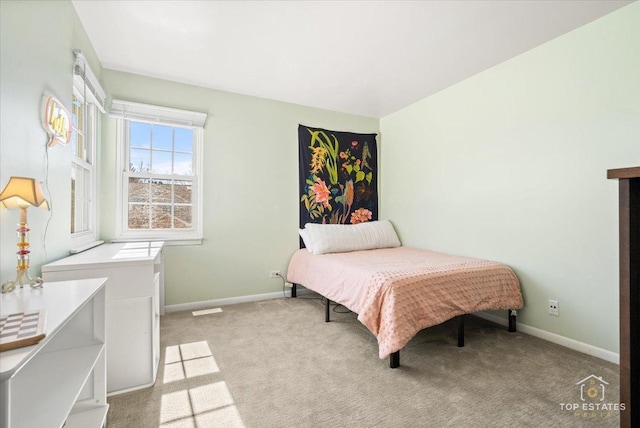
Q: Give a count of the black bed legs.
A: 5